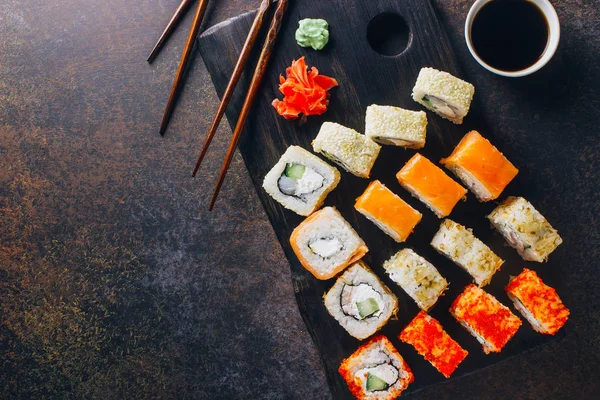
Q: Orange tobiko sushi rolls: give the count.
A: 4